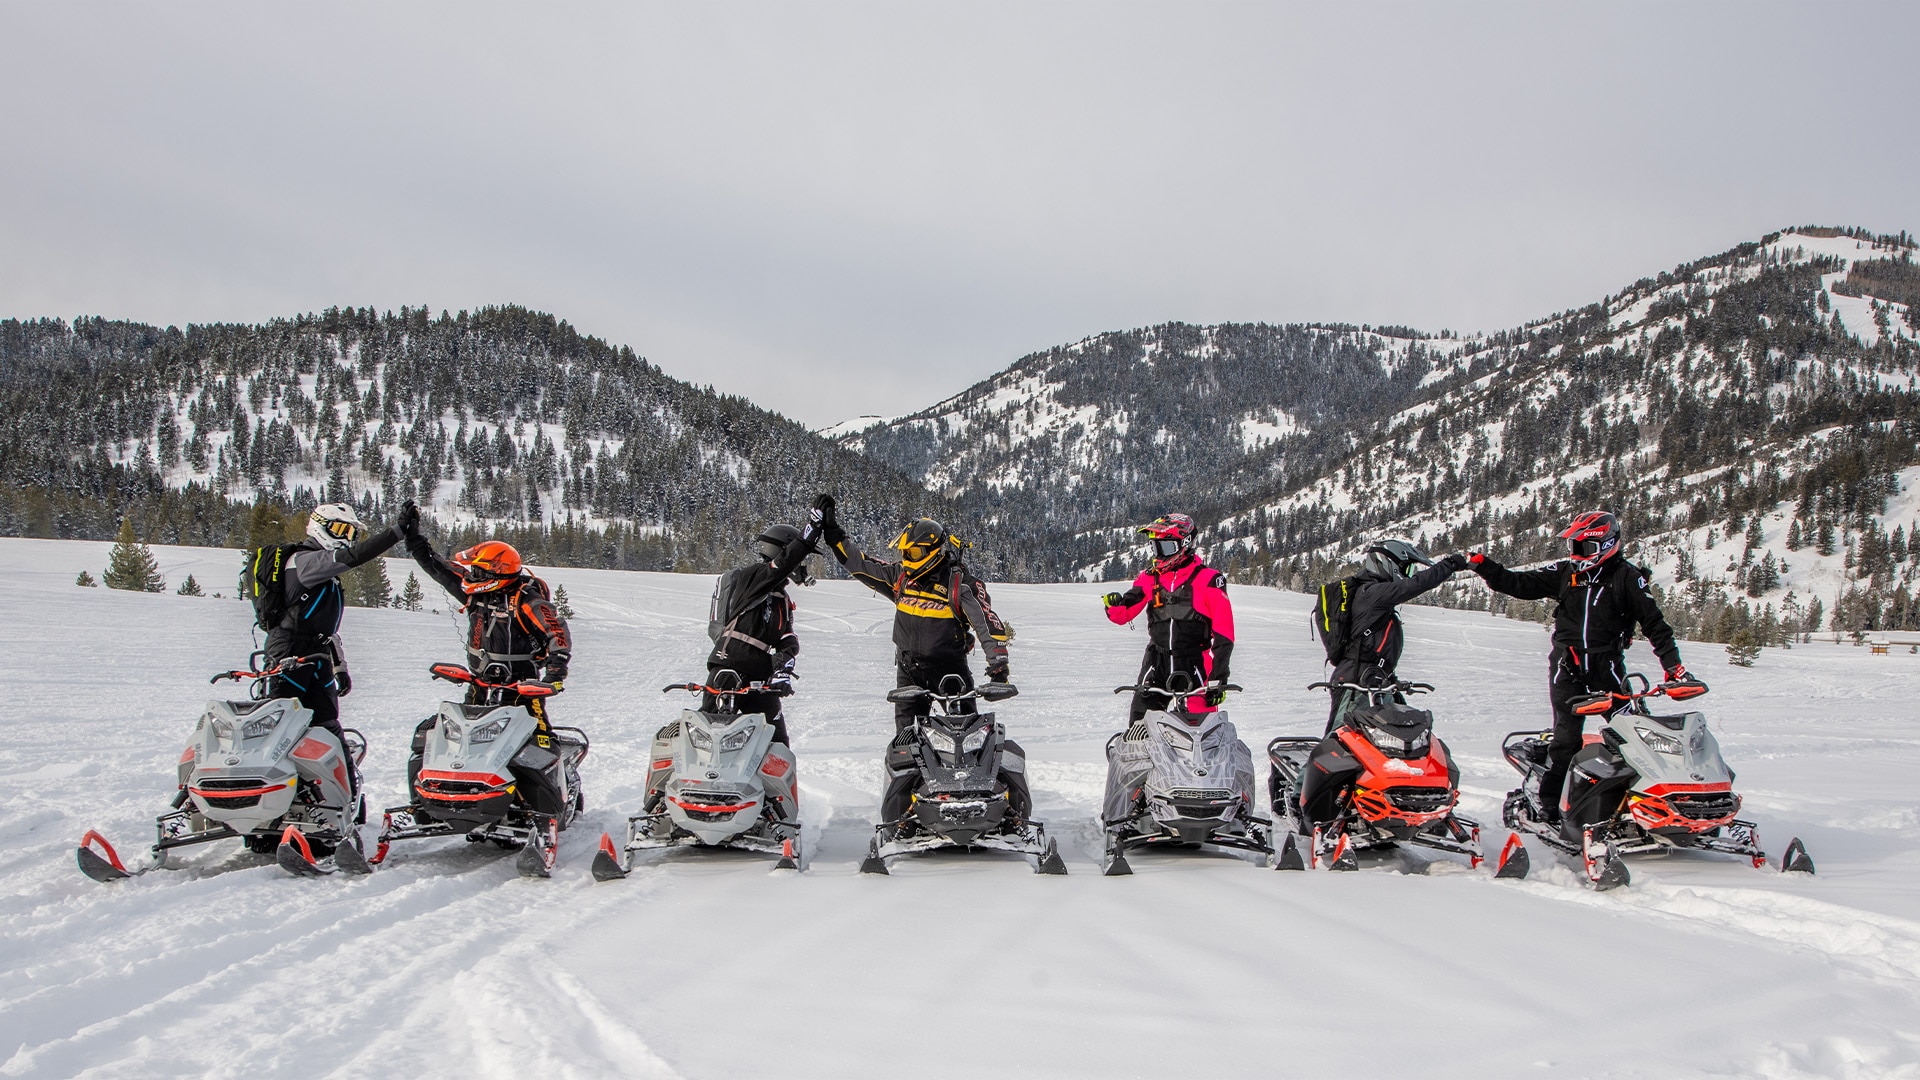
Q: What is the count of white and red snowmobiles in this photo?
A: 4